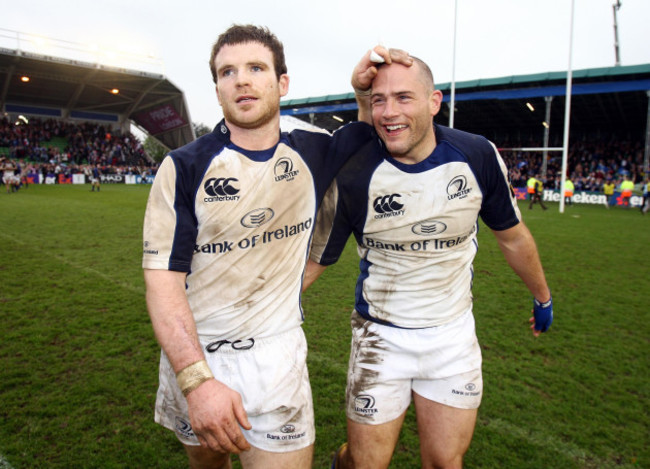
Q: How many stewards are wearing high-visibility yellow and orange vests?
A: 3